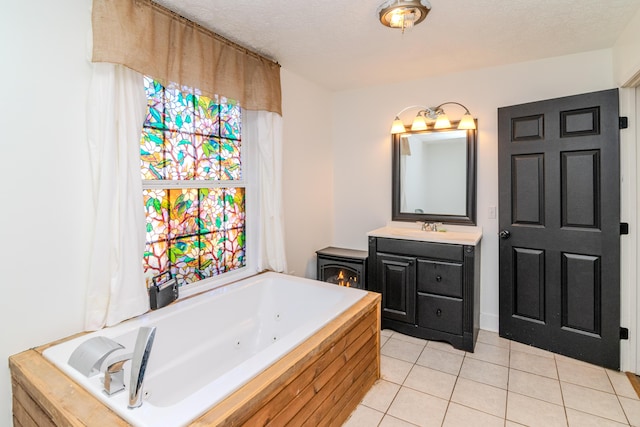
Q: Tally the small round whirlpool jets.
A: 4